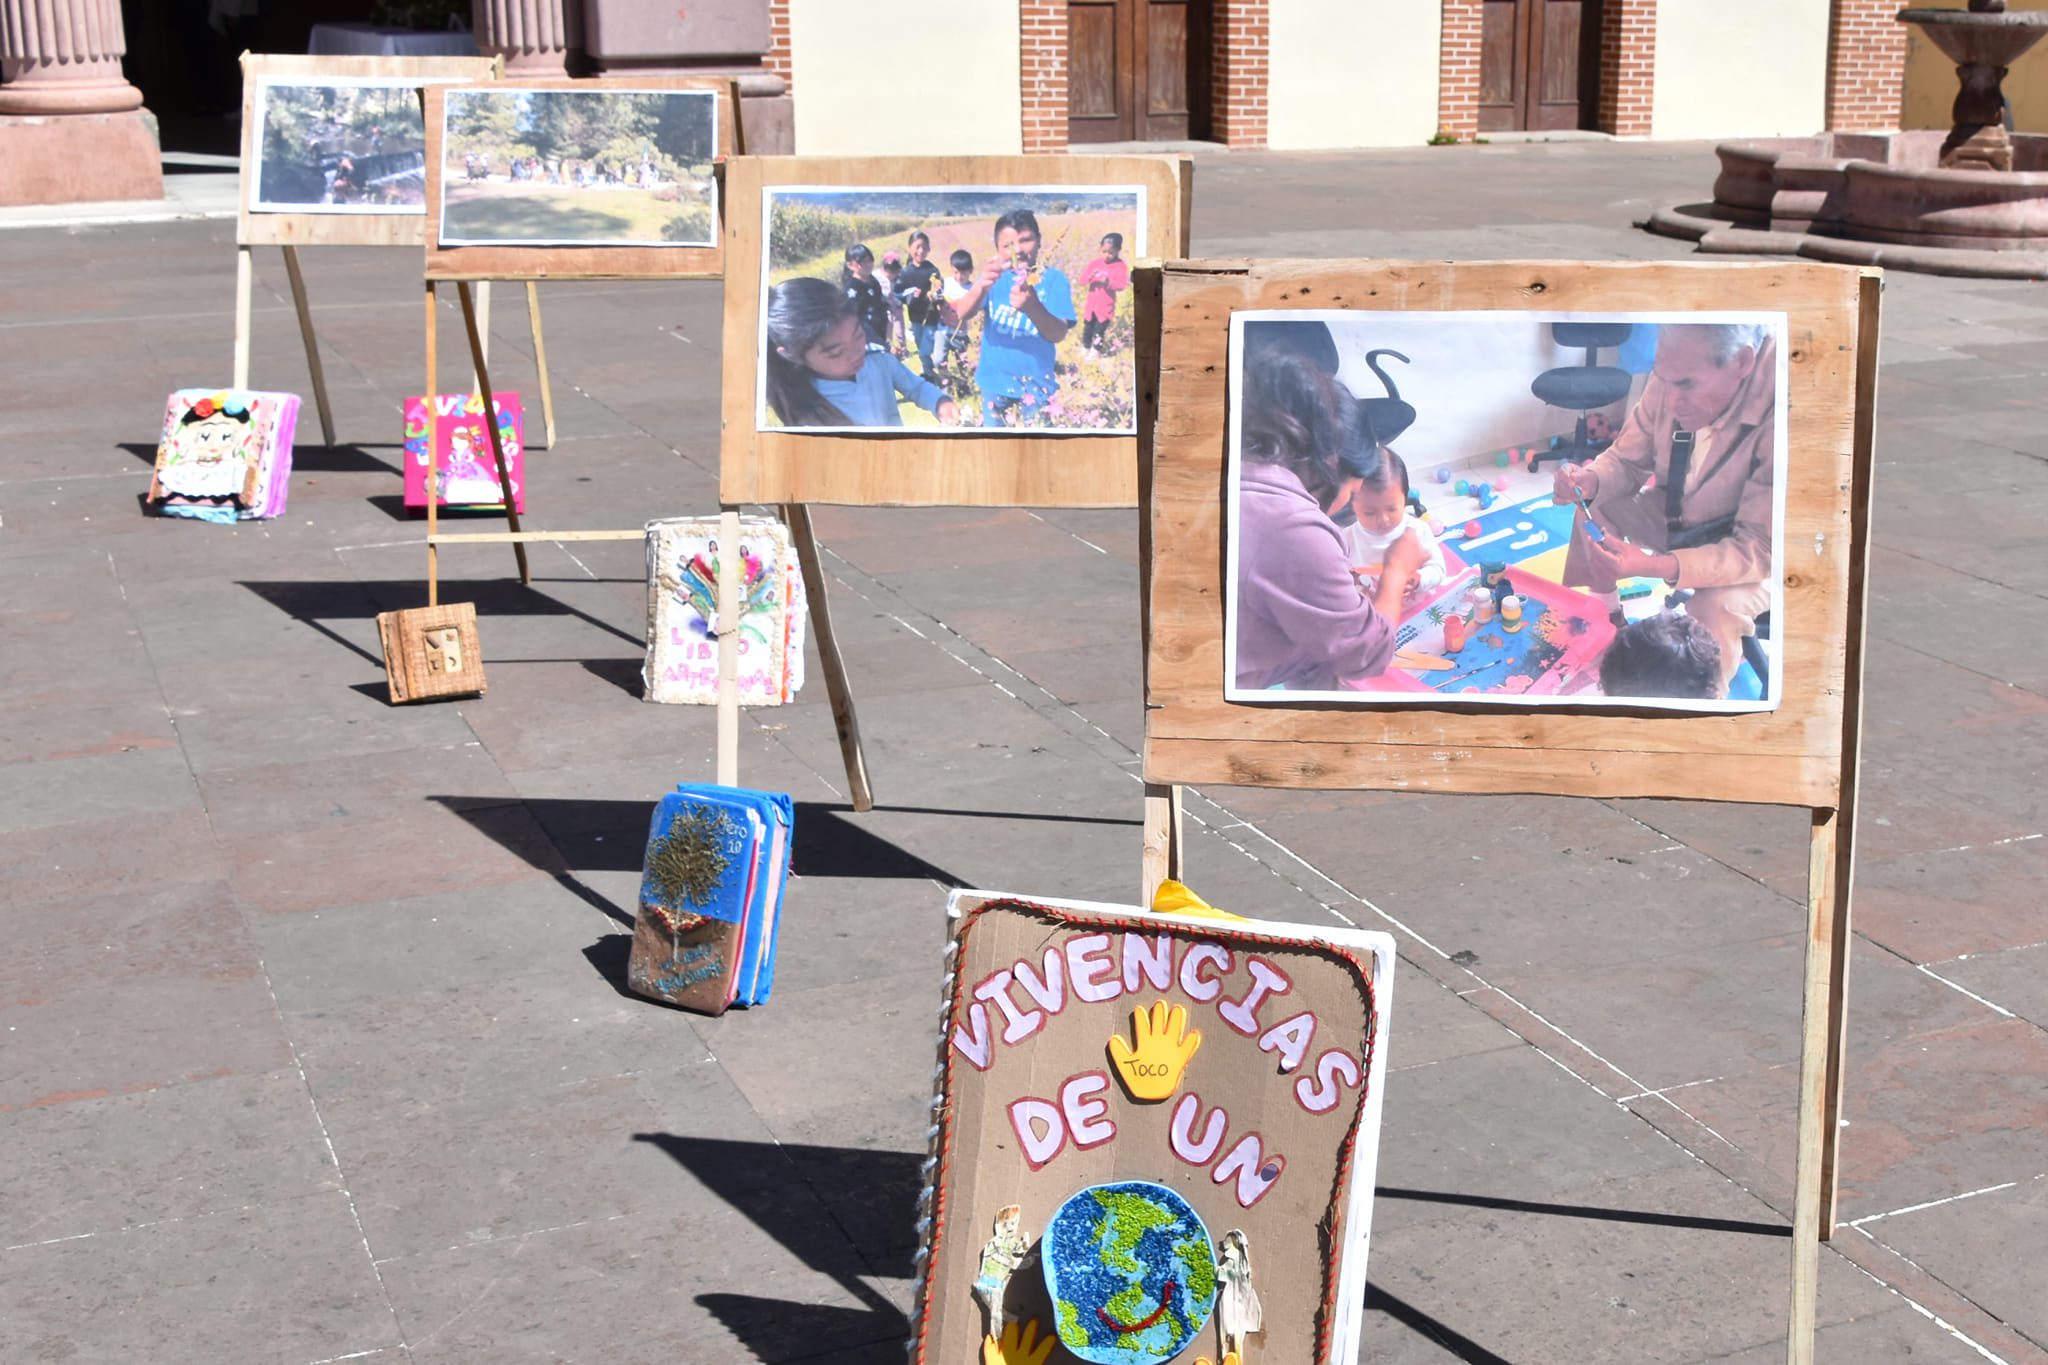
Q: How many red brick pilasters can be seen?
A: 6